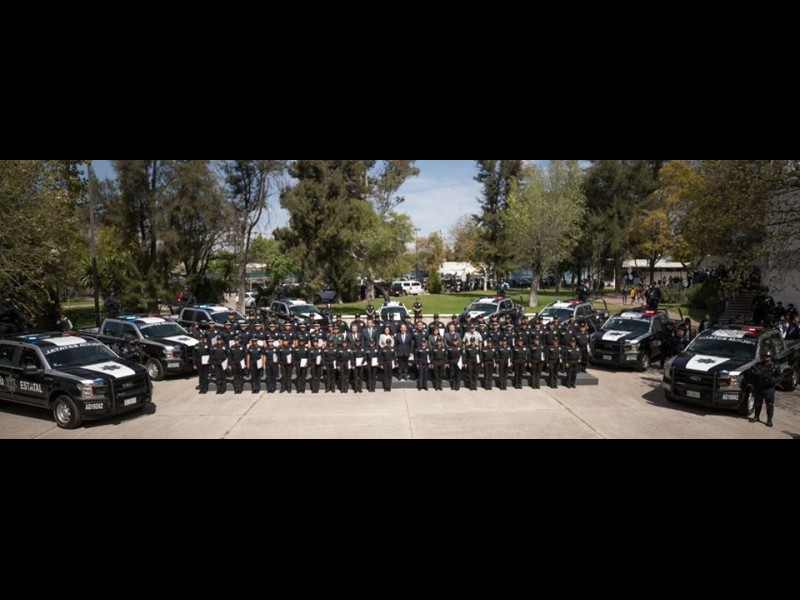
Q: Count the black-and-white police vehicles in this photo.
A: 9